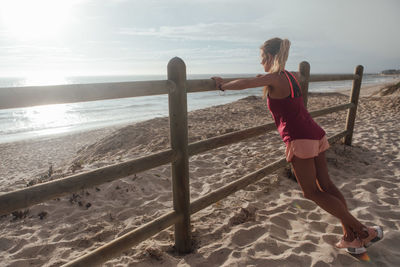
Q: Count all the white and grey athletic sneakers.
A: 2